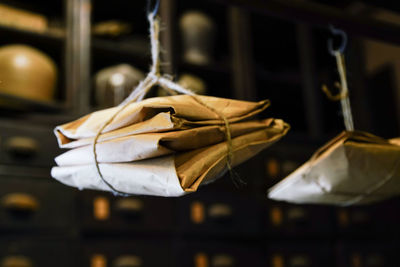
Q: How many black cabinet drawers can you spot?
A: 12